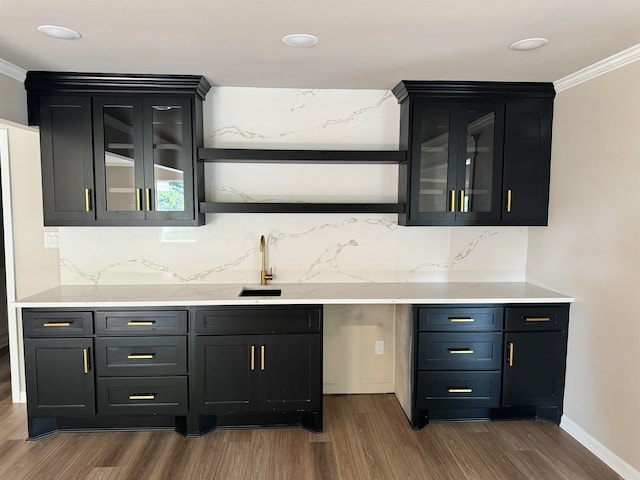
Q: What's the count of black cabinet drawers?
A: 8